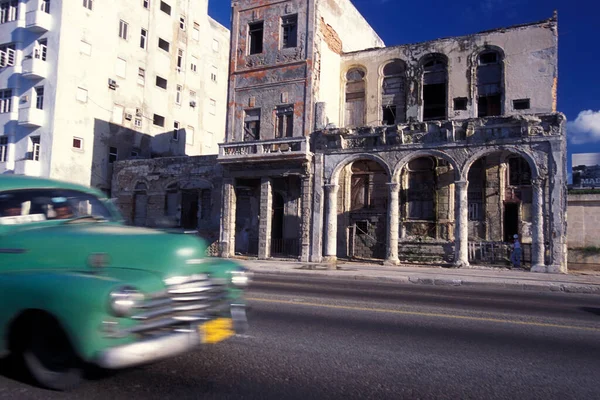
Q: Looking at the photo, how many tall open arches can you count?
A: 3